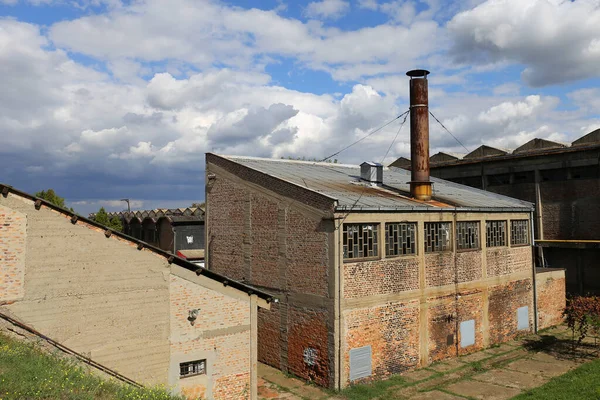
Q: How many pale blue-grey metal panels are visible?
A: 3